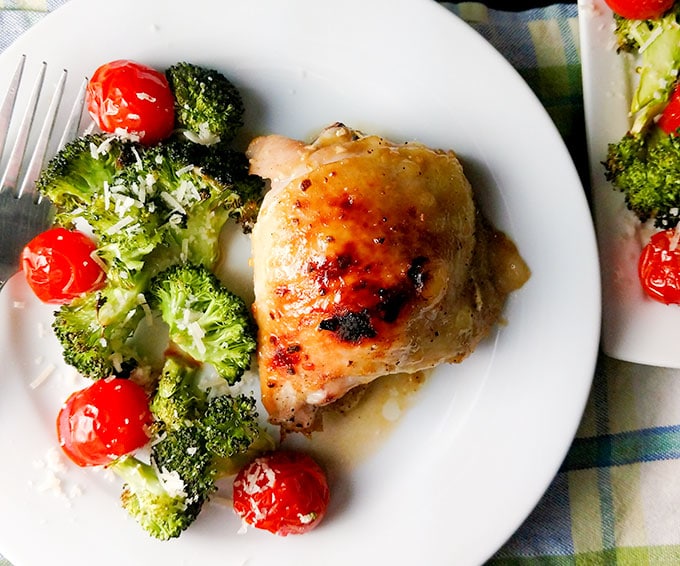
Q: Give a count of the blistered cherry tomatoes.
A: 7